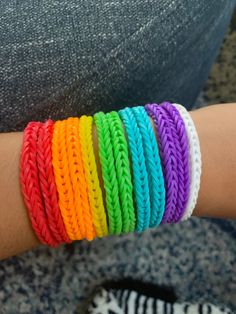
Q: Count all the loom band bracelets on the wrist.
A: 12